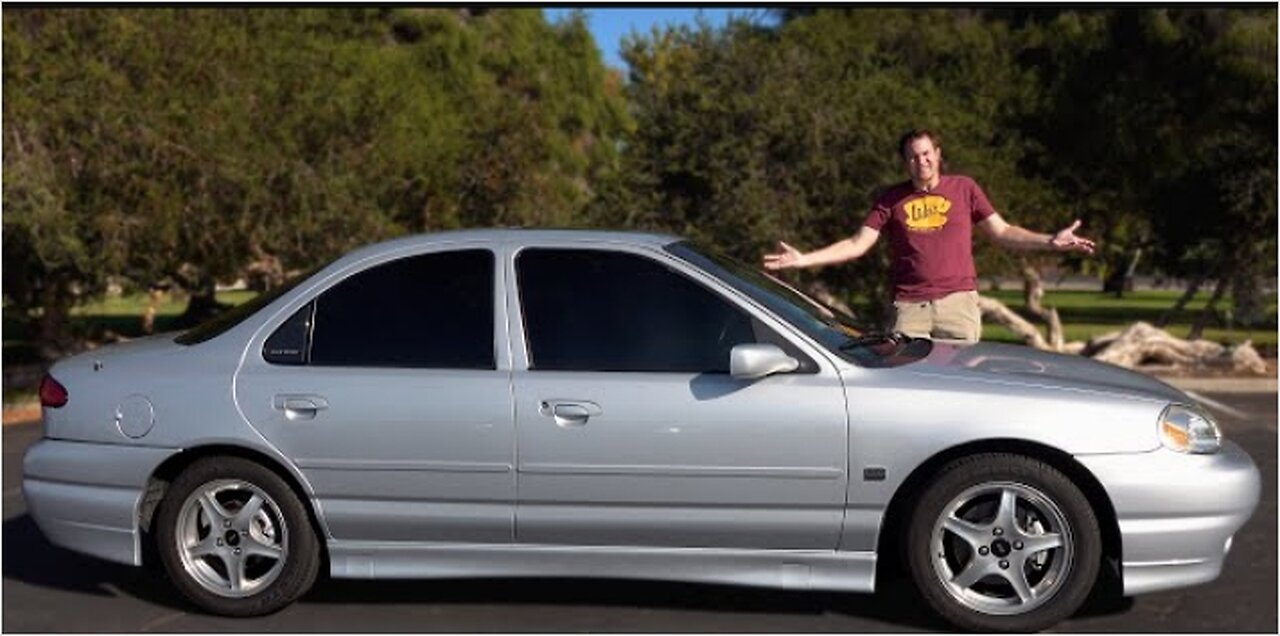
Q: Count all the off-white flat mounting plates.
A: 0